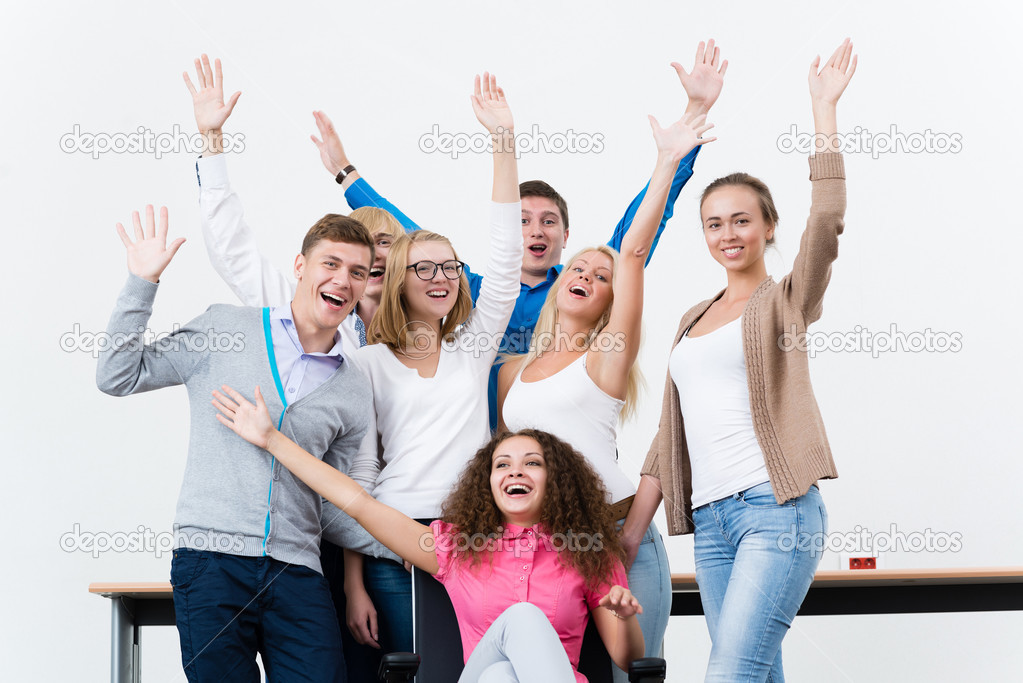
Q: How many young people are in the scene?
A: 7